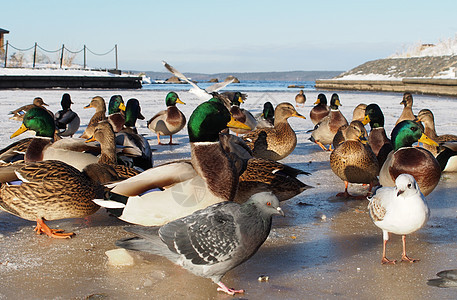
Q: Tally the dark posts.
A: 5